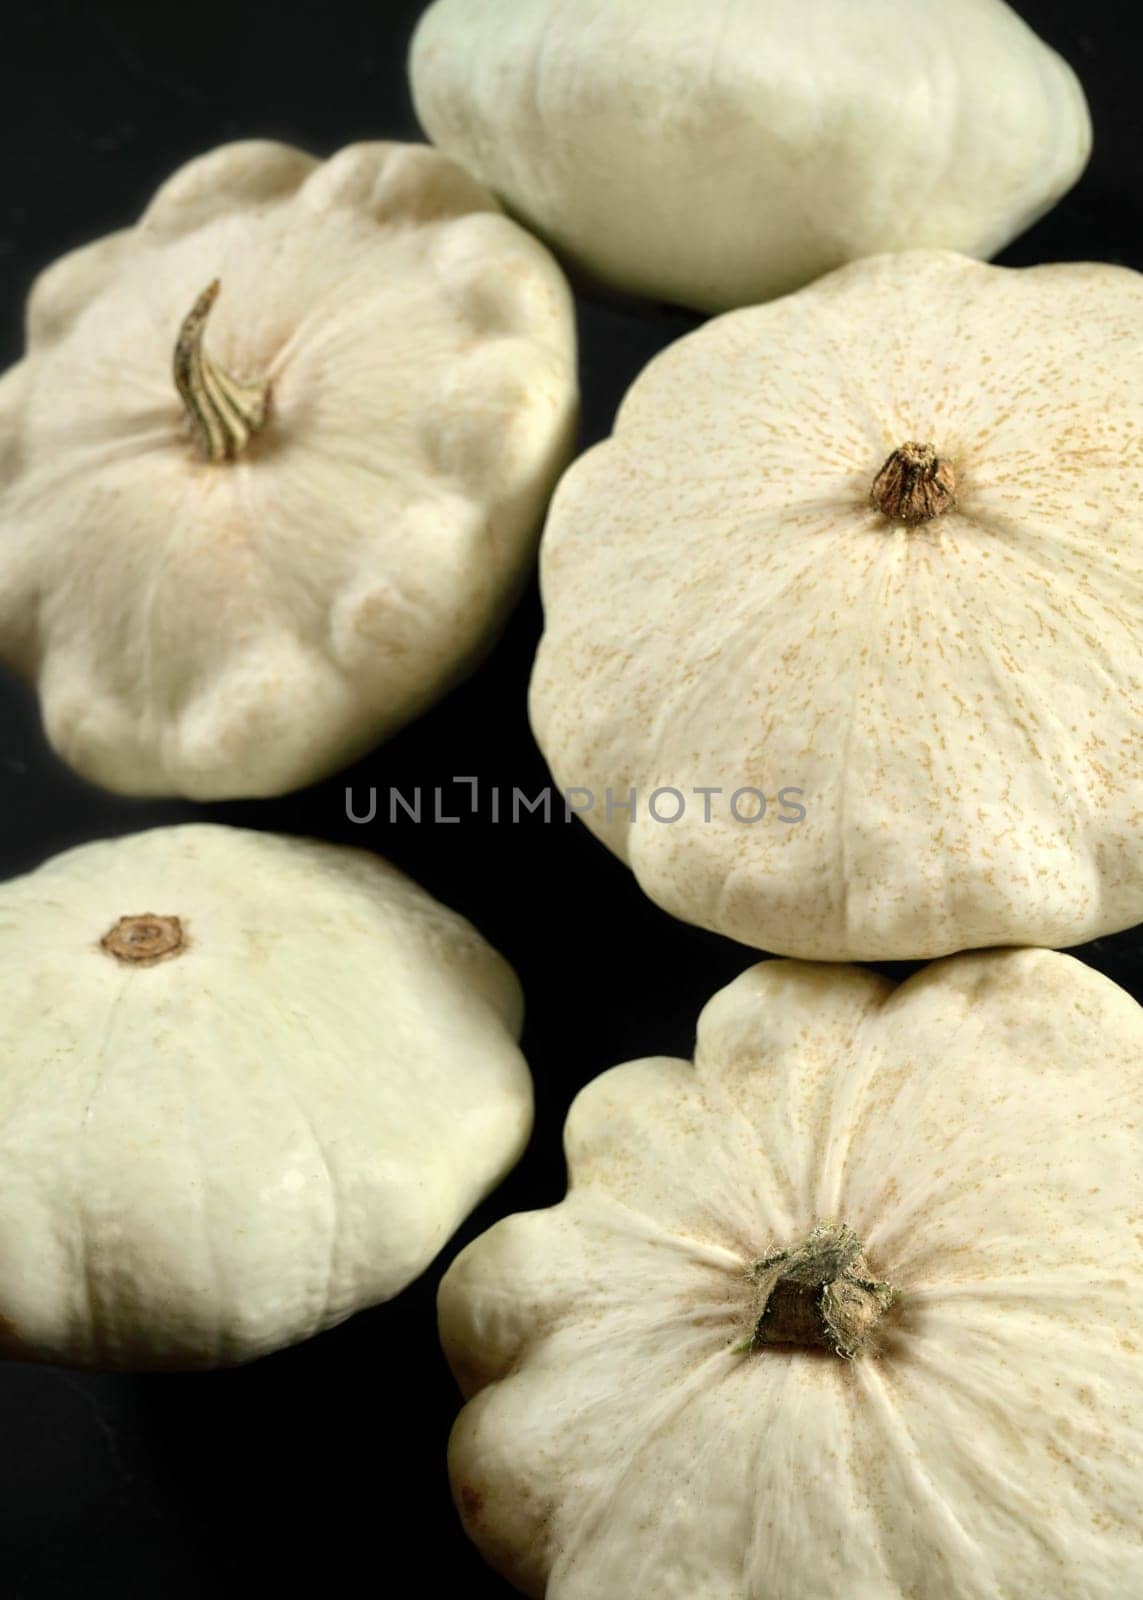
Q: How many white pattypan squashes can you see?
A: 5